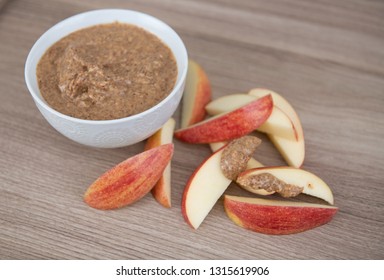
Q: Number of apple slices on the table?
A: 10